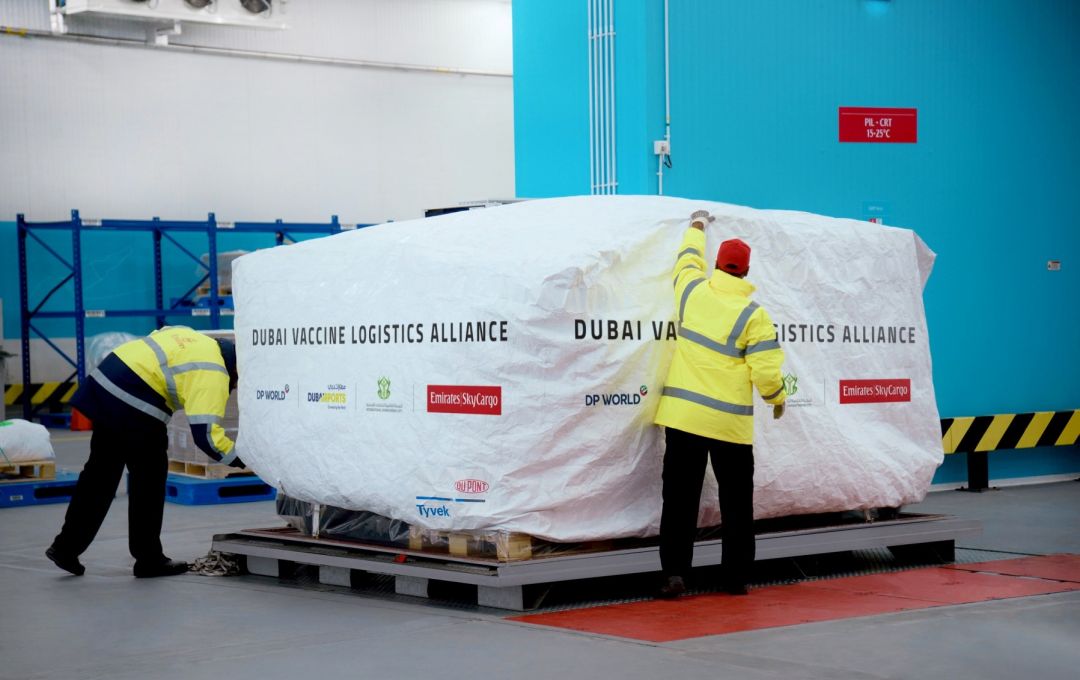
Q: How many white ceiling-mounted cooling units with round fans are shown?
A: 1